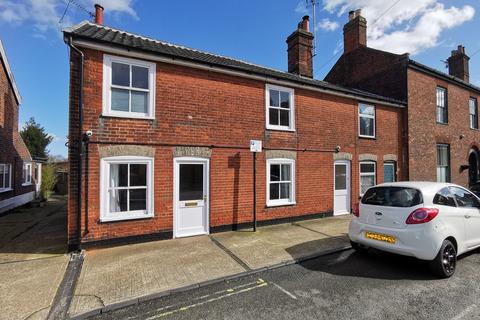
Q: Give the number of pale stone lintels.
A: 6